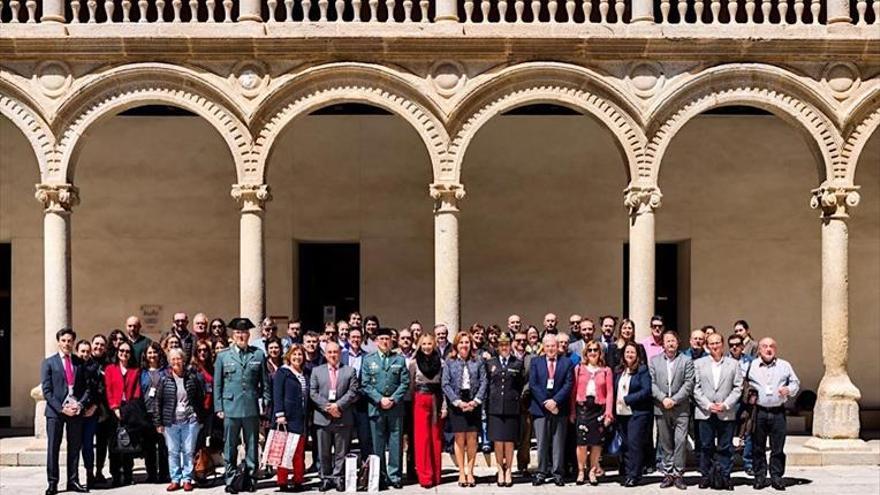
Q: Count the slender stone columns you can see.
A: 5